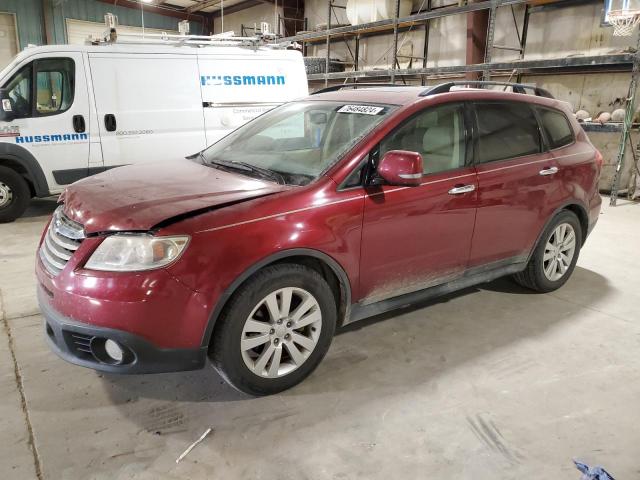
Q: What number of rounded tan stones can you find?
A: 3